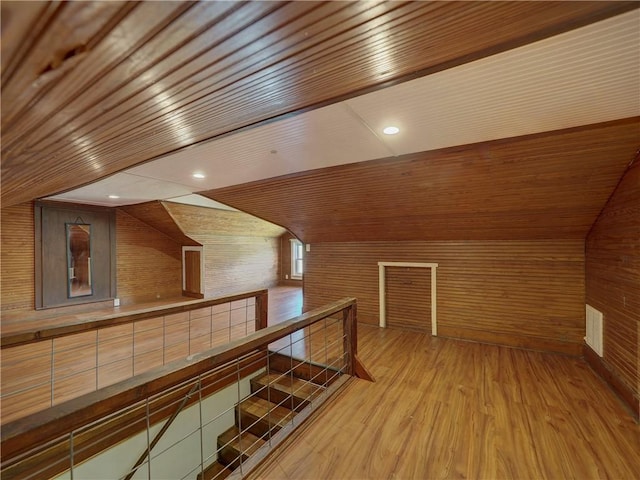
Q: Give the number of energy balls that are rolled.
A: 0